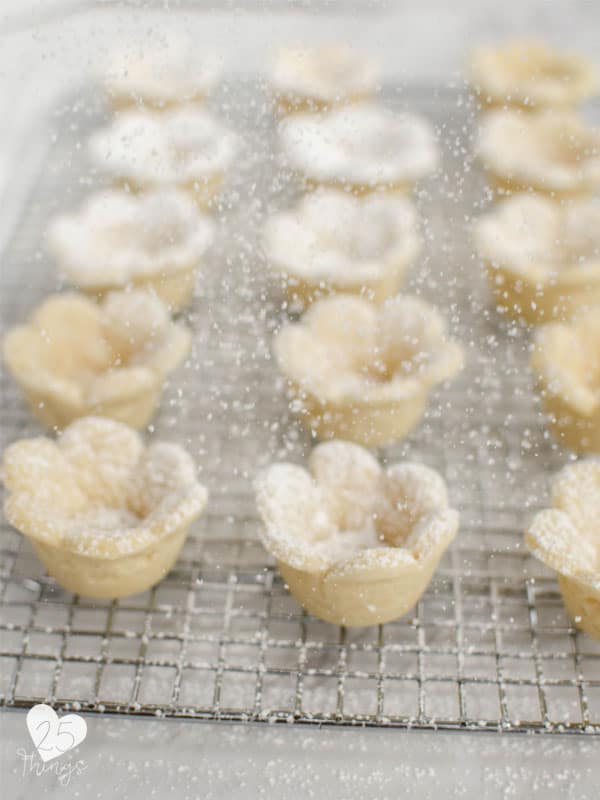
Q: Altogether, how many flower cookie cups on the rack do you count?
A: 15